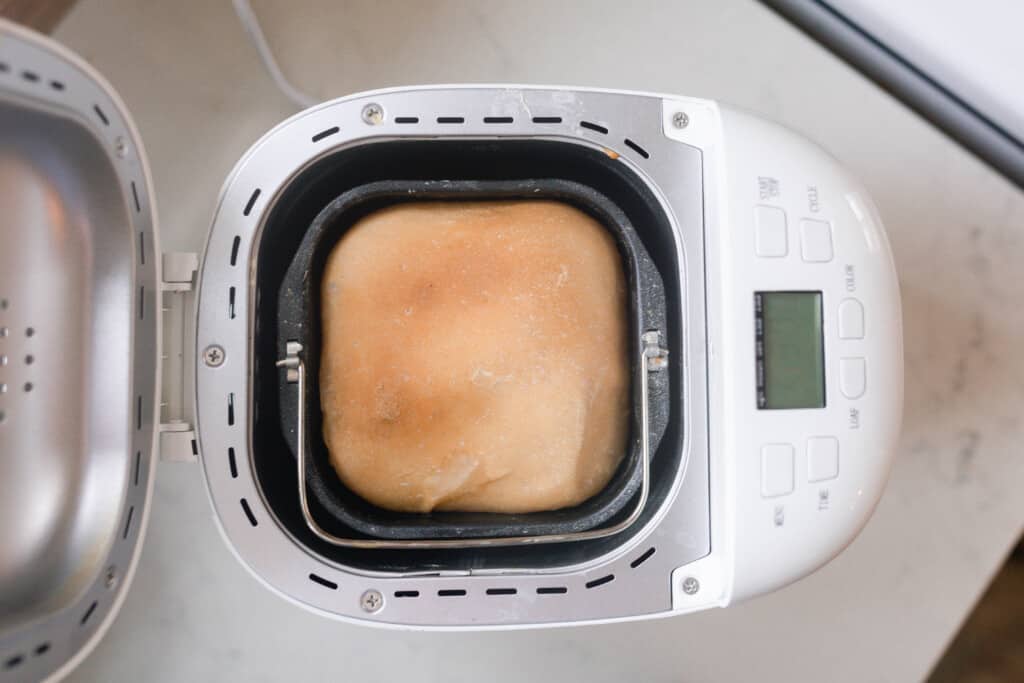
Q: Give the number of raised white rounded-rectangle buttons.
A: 6